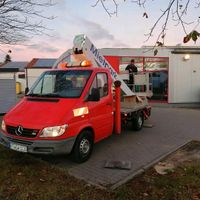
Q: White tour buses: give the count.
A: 0